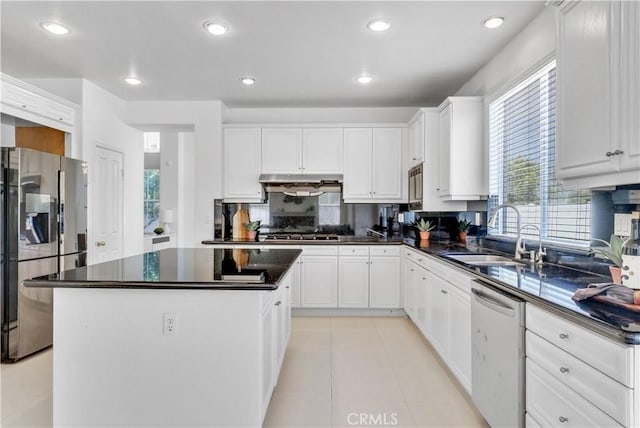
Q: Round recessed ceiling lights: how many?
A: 7